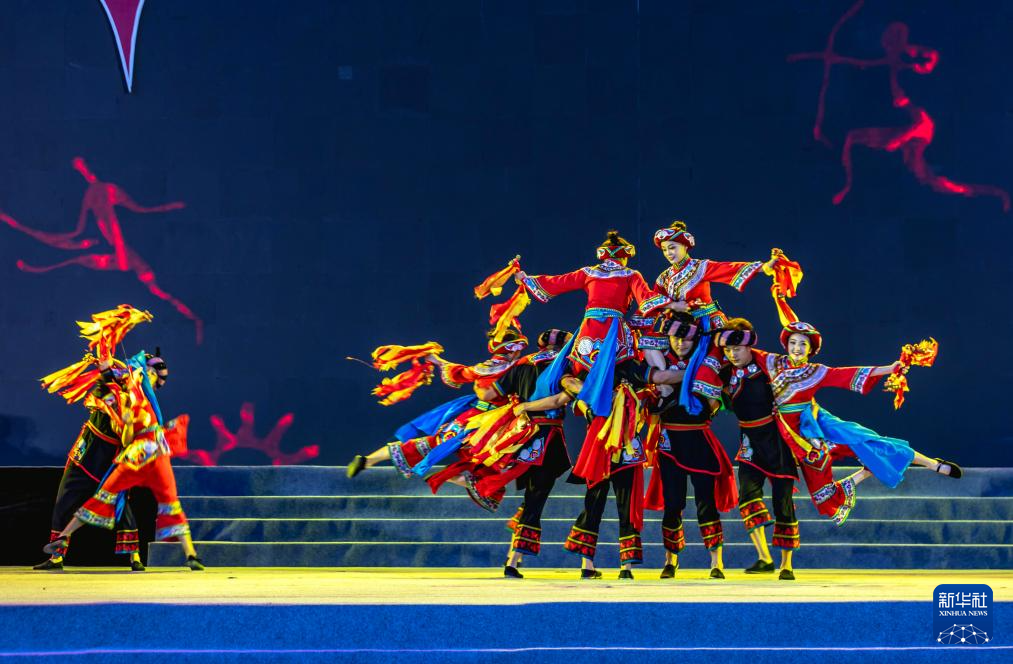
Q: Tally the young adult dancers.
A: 10